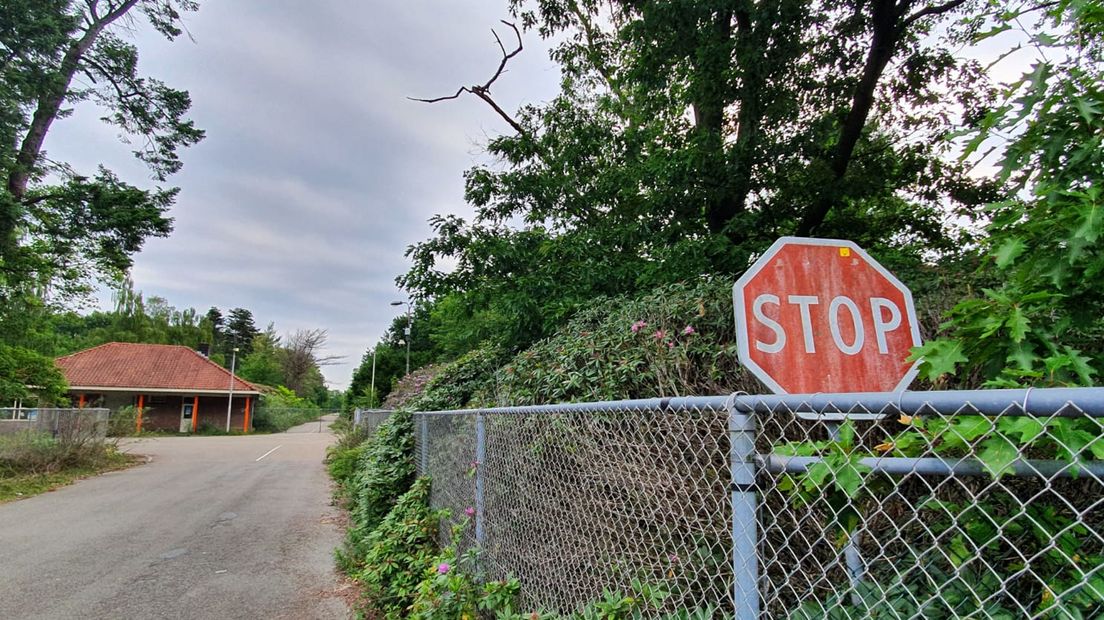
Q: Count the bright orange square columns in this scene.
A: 4